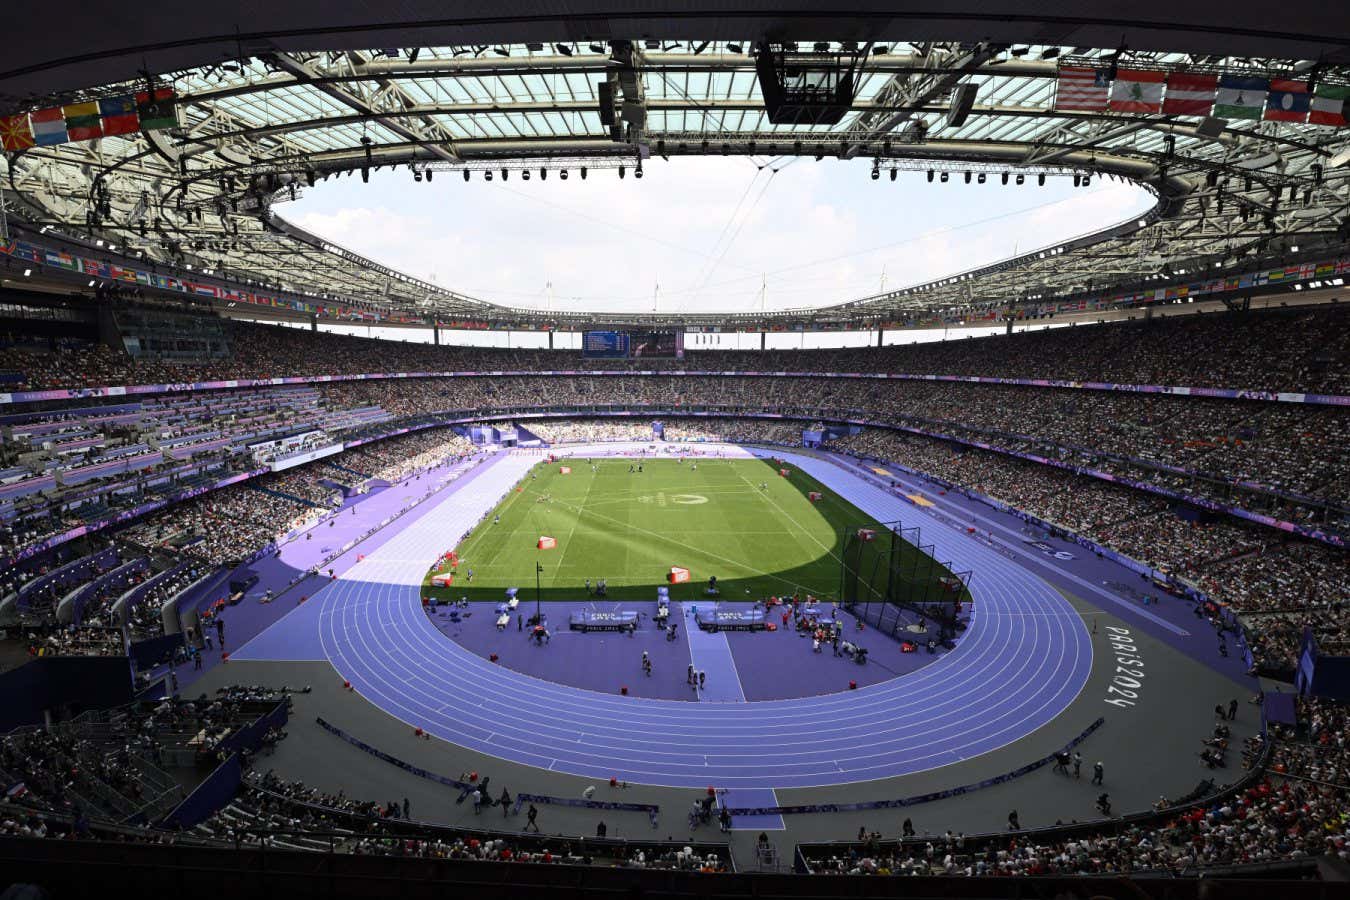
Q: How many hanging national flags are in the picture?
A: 11